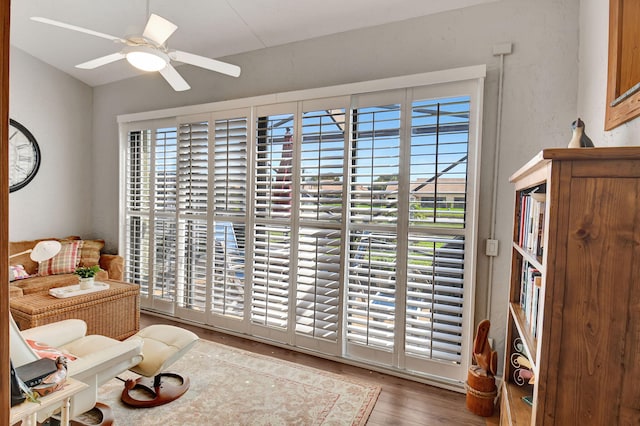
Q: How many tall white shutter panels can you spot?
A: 8